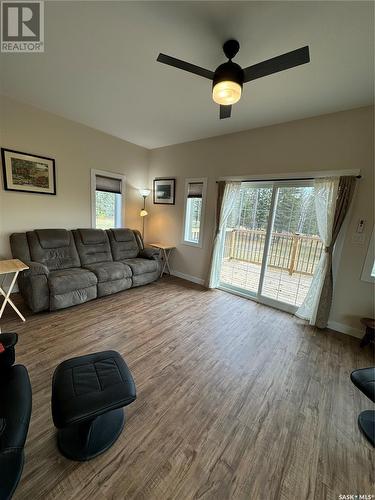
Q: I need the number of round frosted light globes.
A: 1